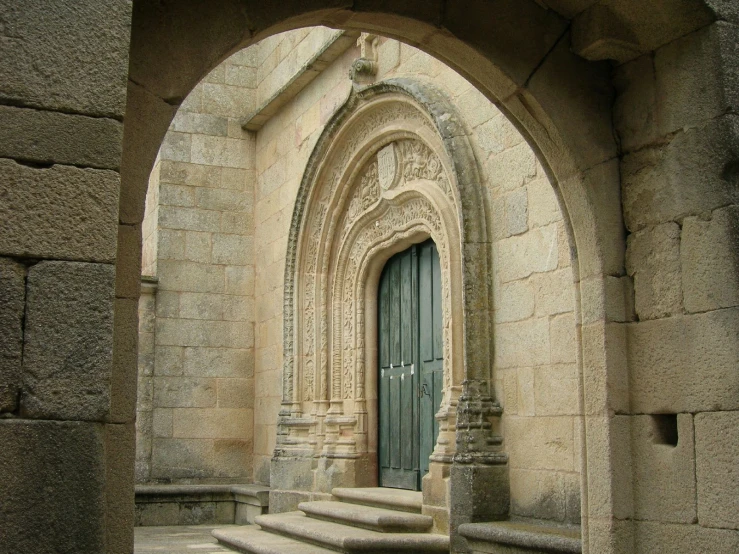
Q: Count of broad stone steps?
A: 4